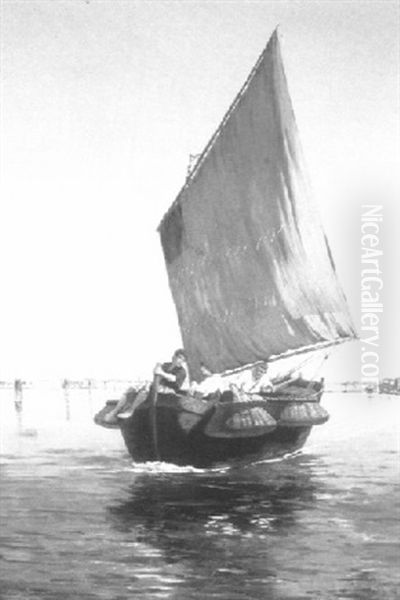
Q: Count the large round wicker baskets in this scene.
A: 3